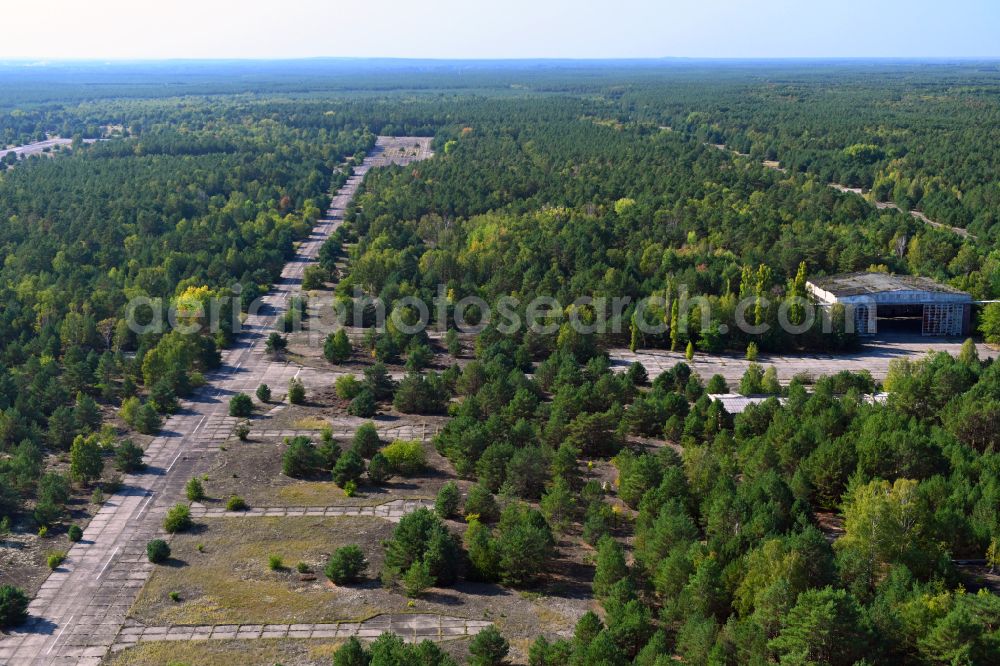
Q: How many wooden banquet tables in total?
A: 0